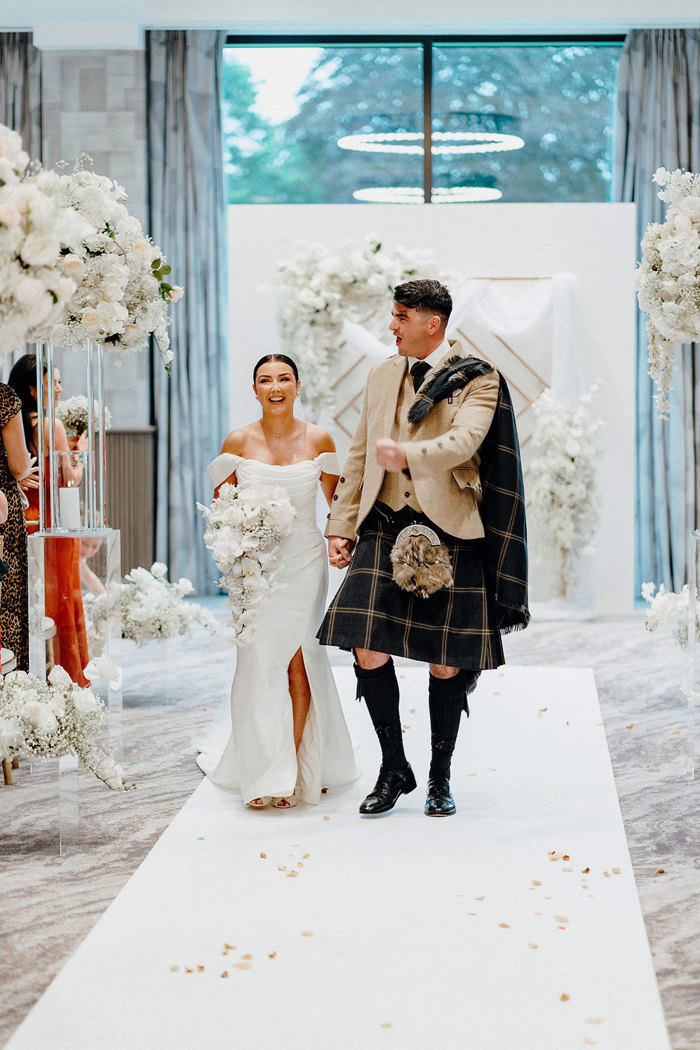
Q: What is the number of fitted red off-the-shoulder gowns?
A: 0